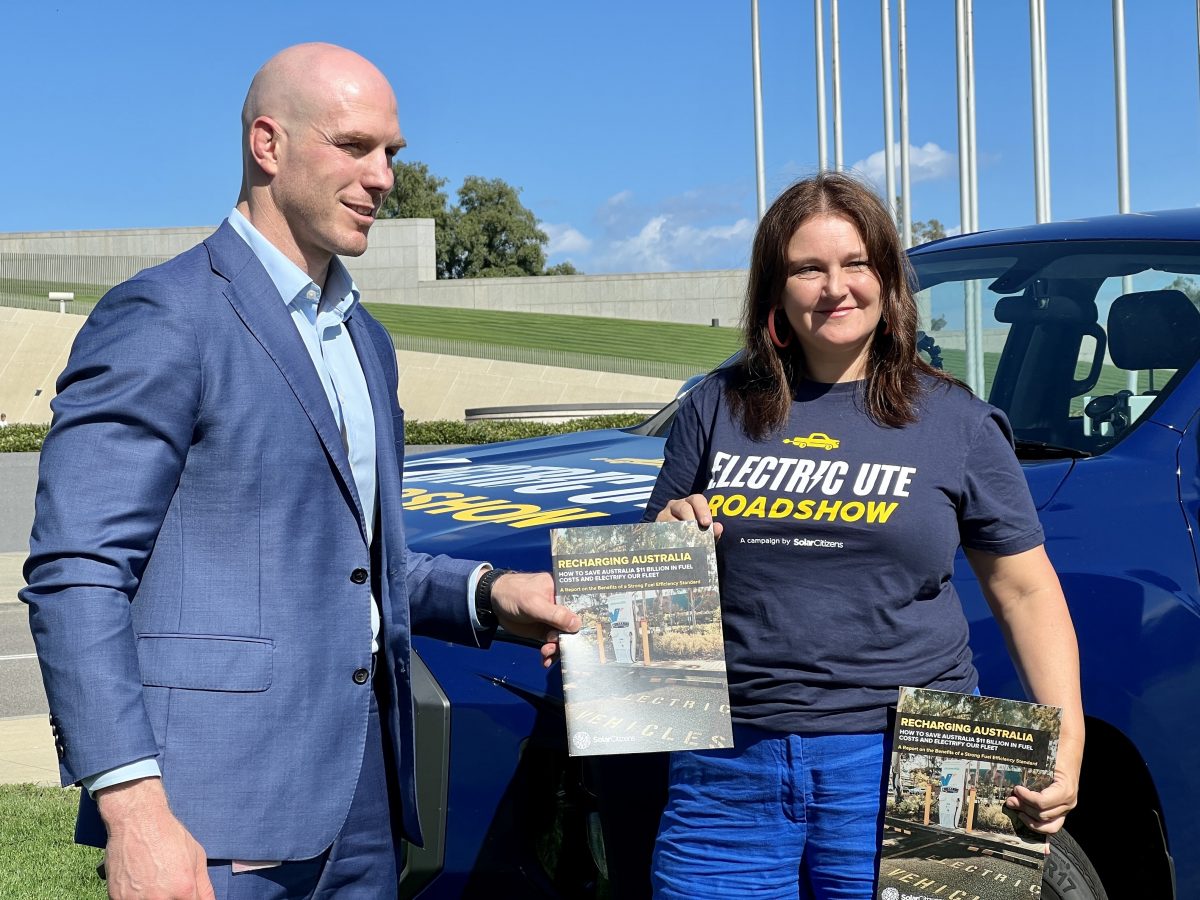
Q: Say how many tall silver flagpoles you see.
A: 10